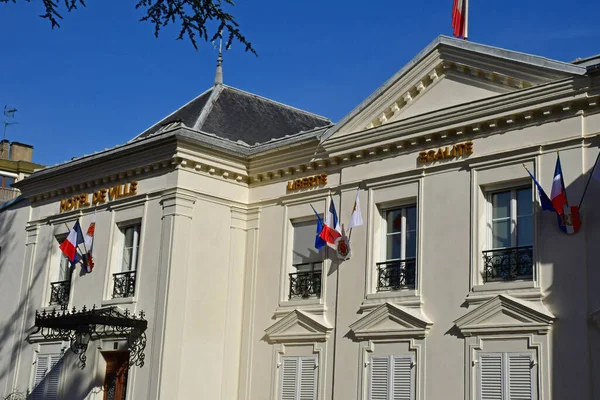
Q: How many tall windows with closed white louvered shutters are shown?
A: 4